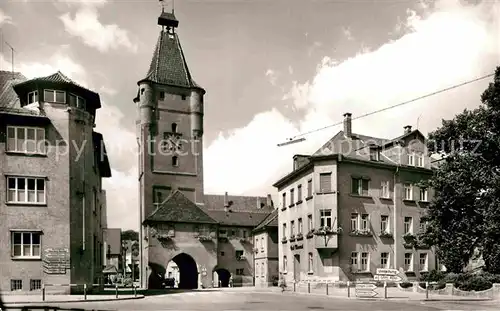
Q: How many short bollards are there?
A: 10